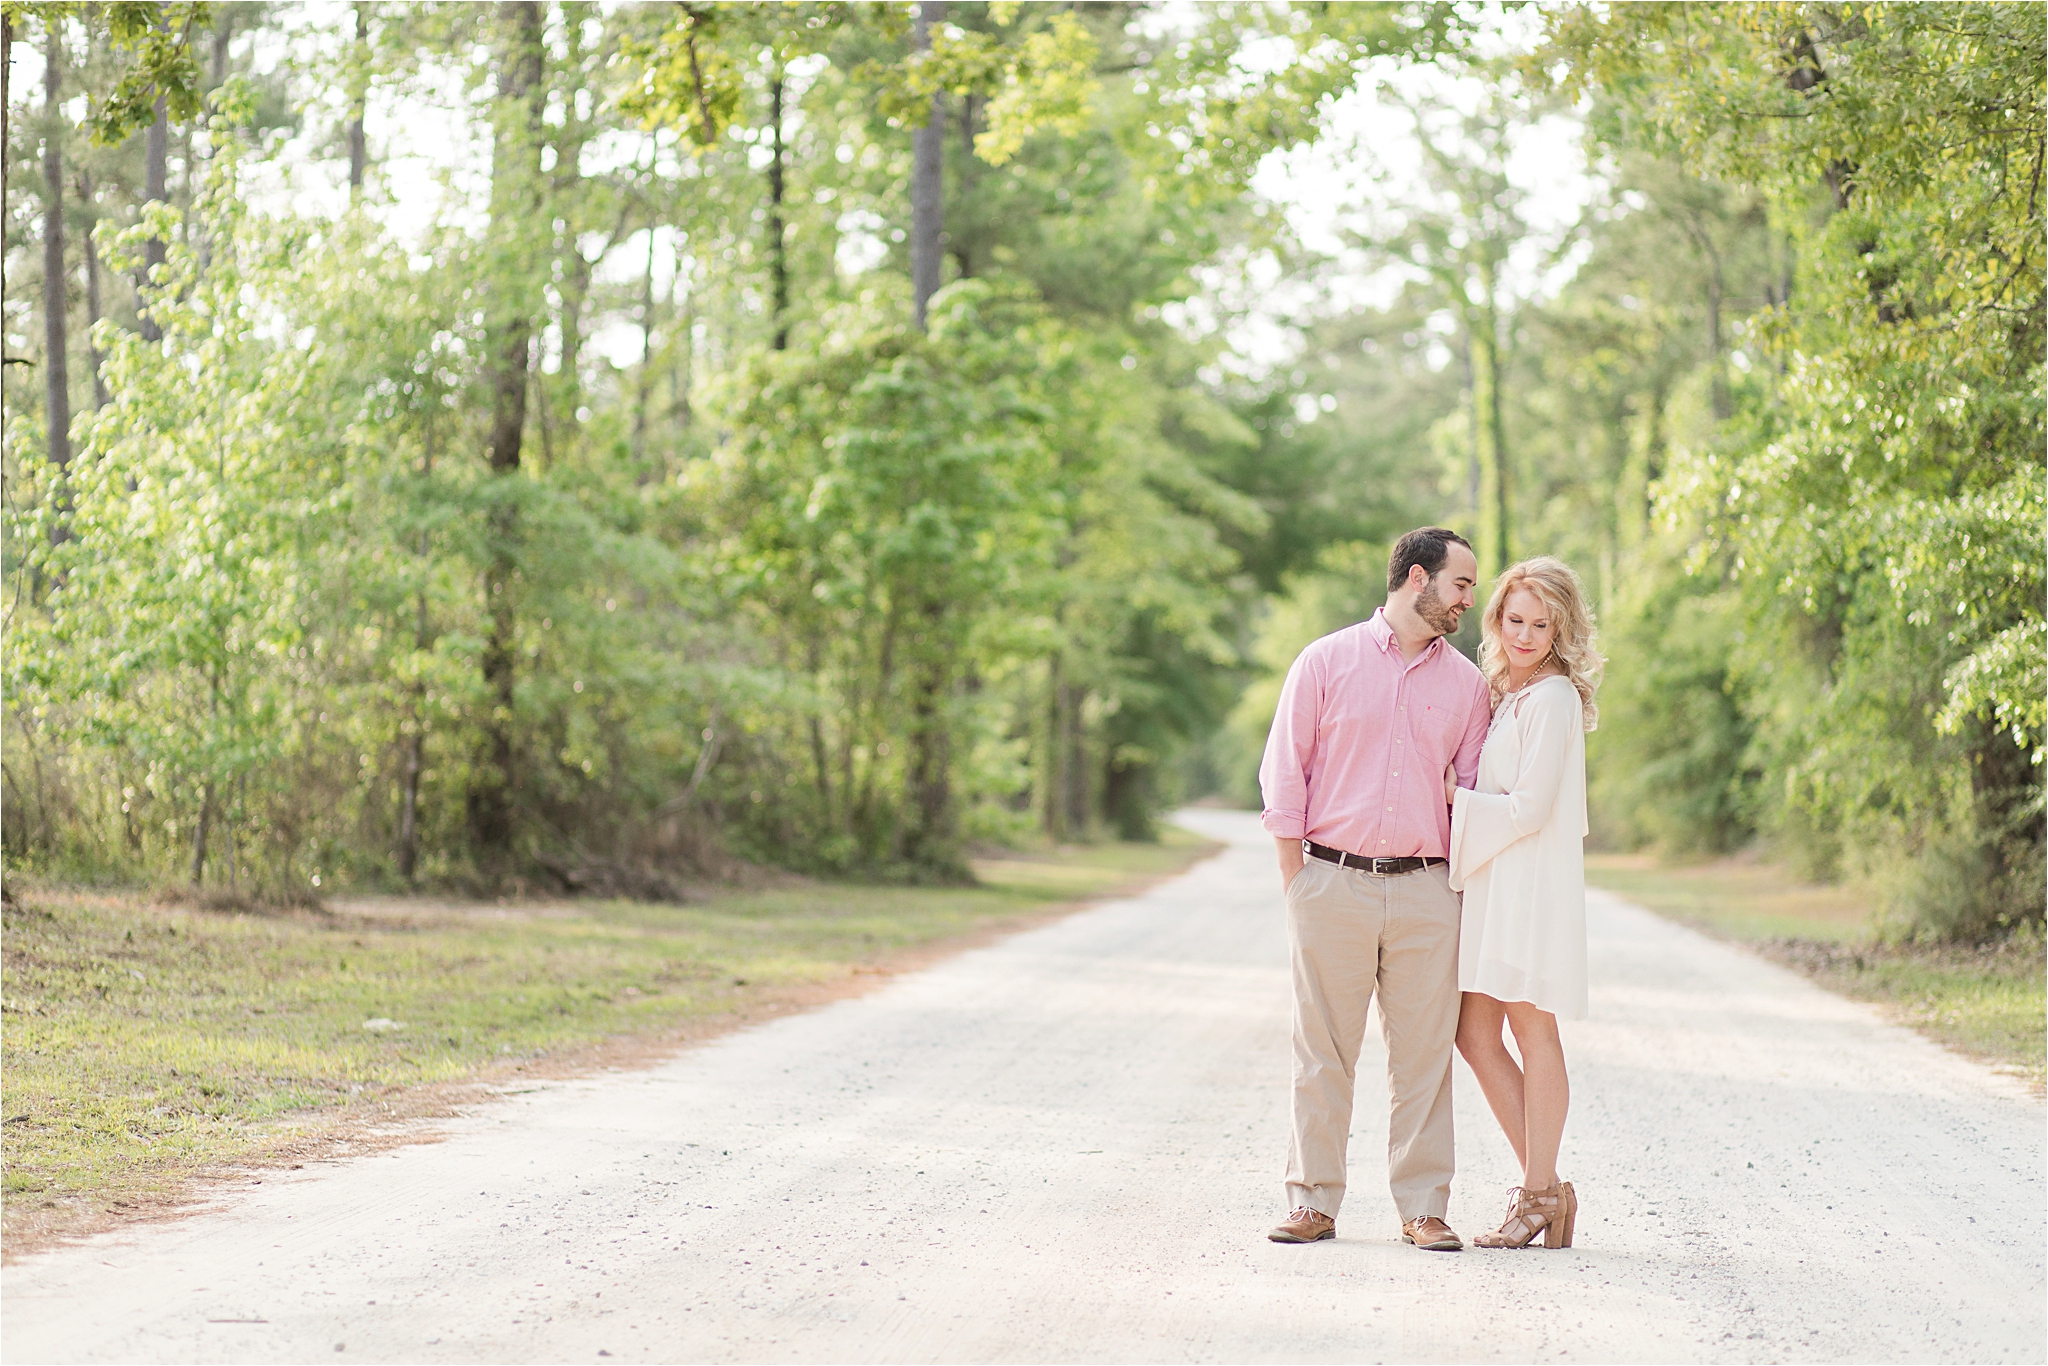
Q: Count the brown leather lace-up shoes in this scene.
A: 2